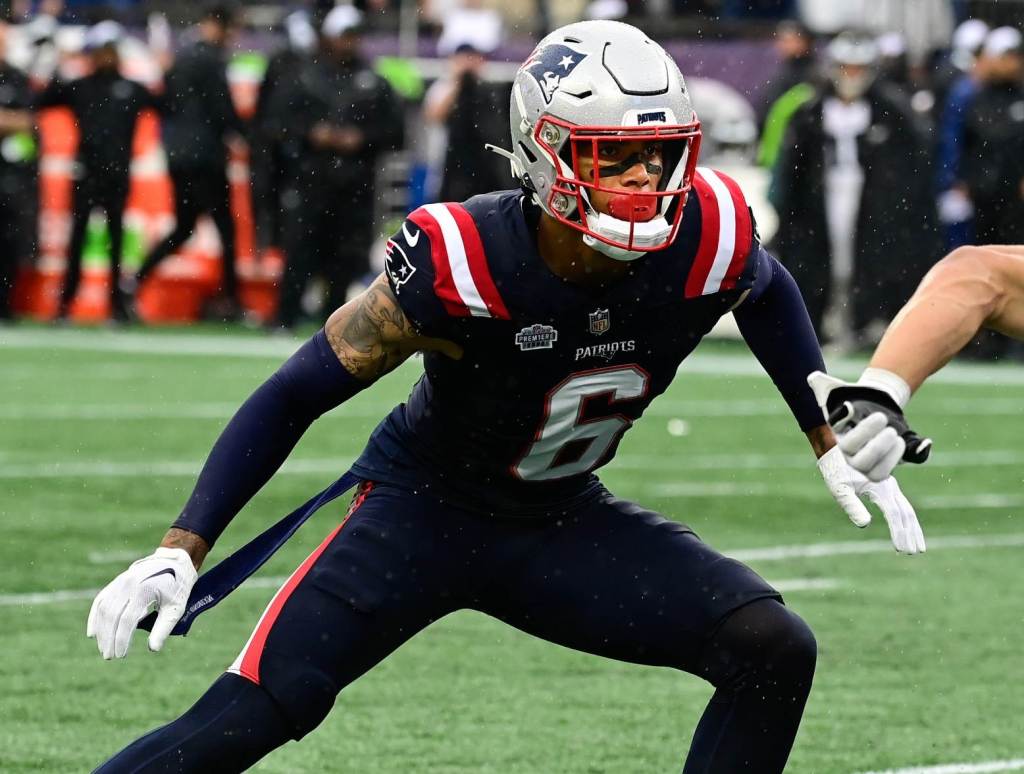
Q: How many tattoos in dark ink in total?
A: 2